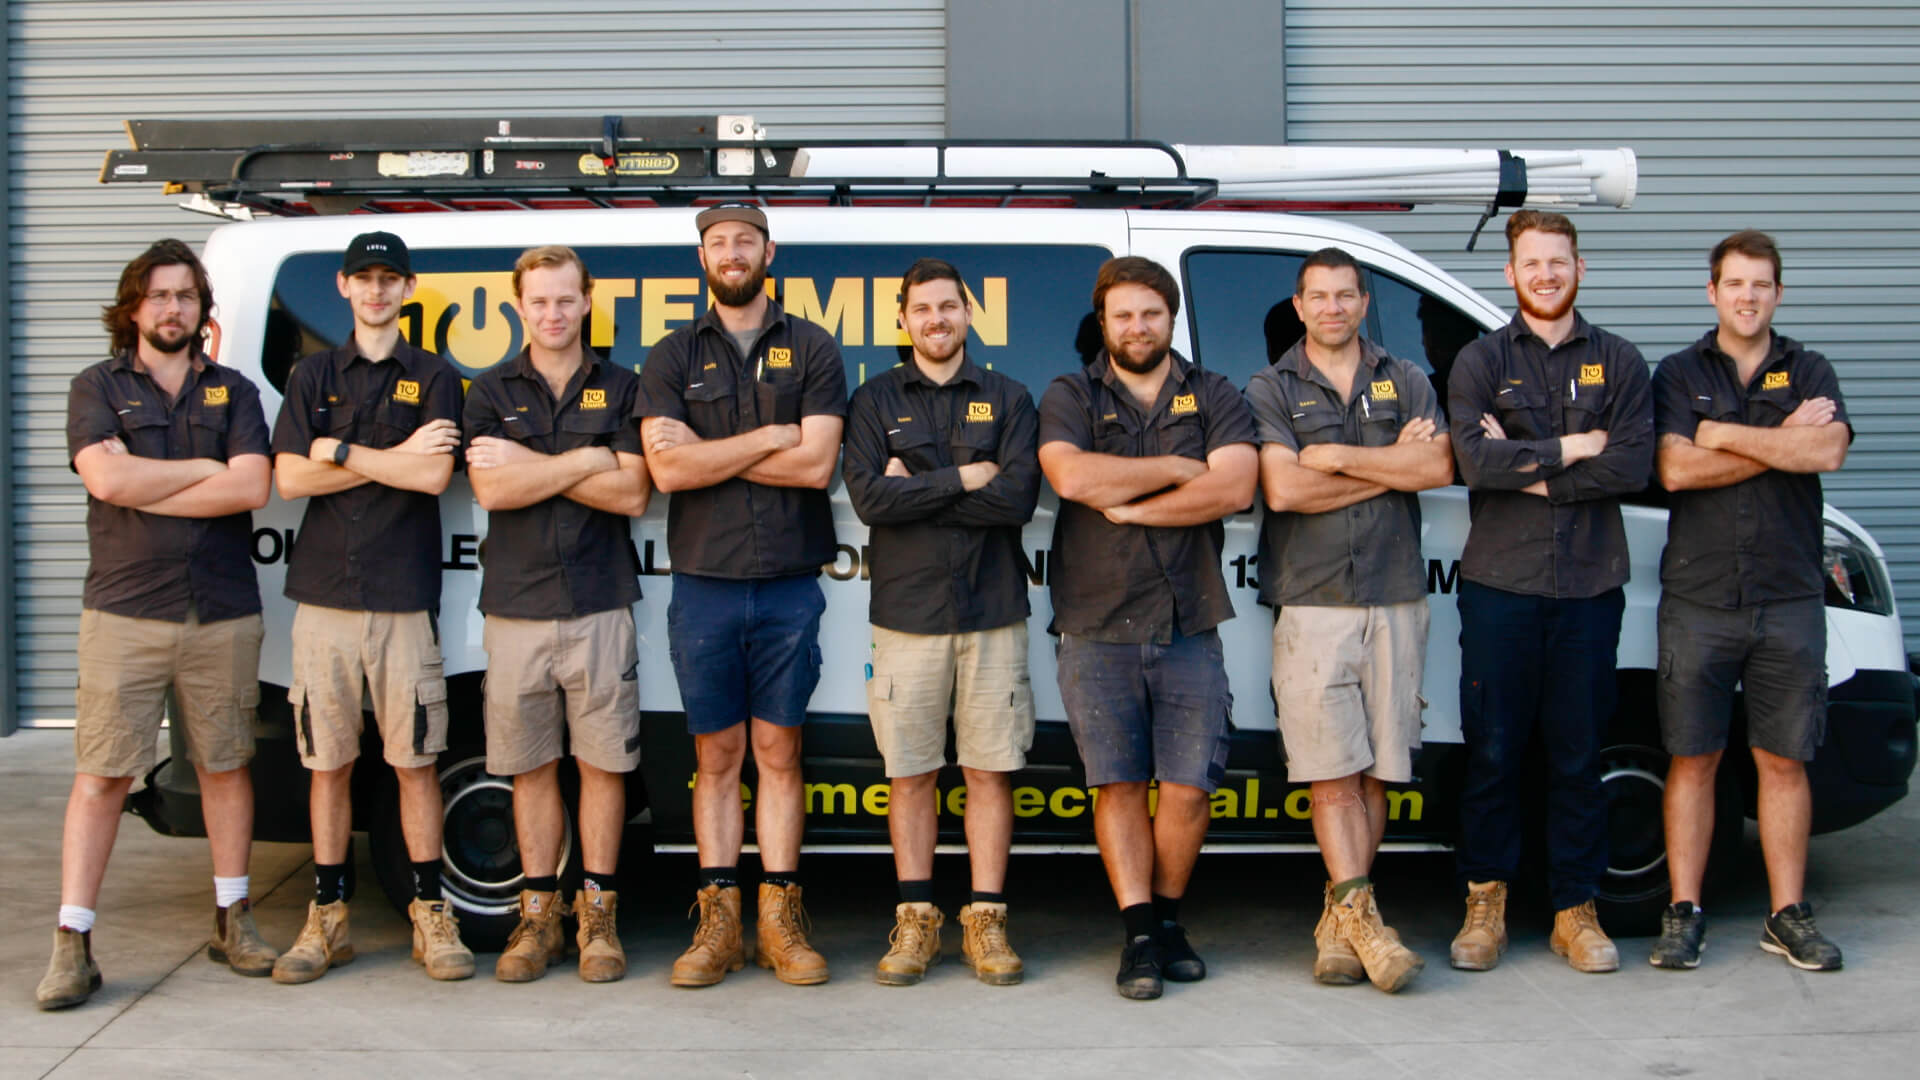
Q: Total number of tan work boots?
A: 12